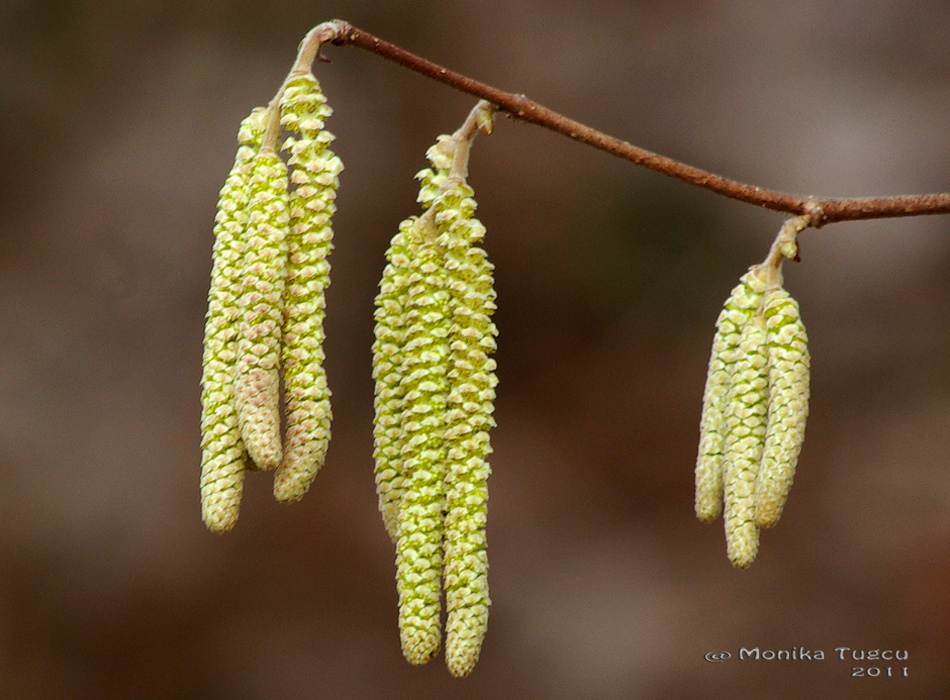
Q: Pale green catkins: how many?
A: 9